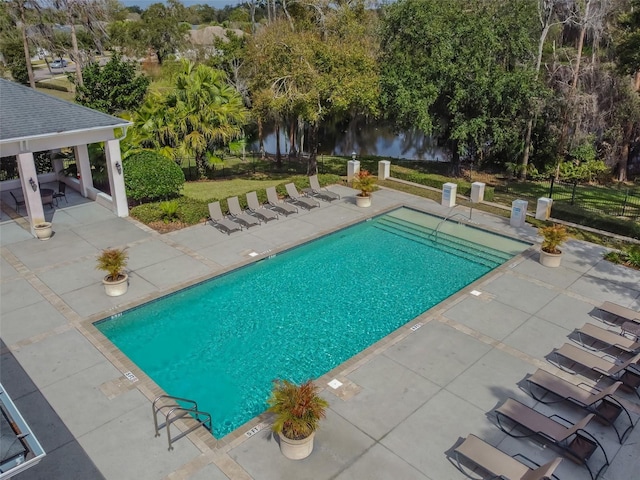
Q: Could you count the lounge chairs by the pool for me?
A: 12